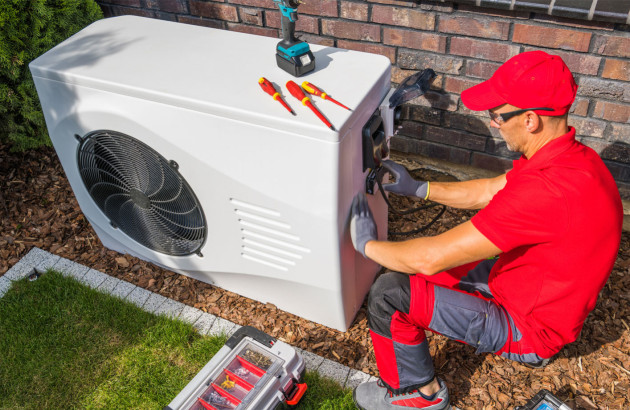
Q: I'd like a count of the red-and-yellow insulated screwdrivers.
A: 3